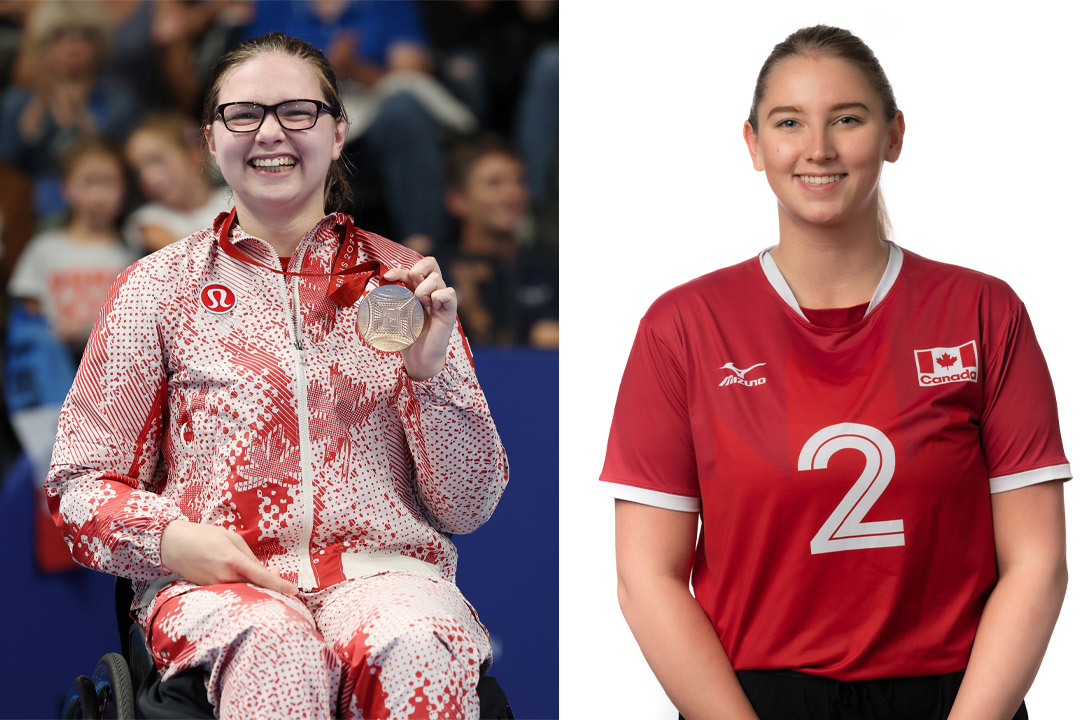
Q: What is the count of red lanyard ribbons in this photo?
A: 1